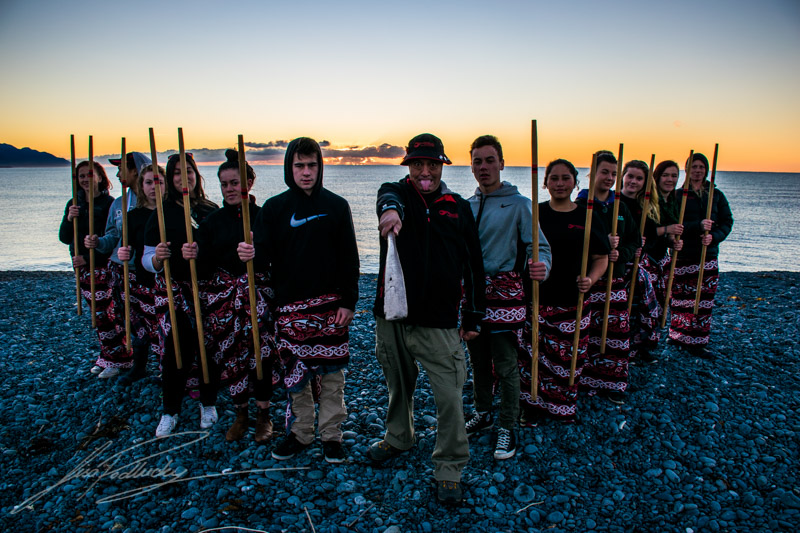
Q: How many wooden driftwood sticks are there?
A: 12